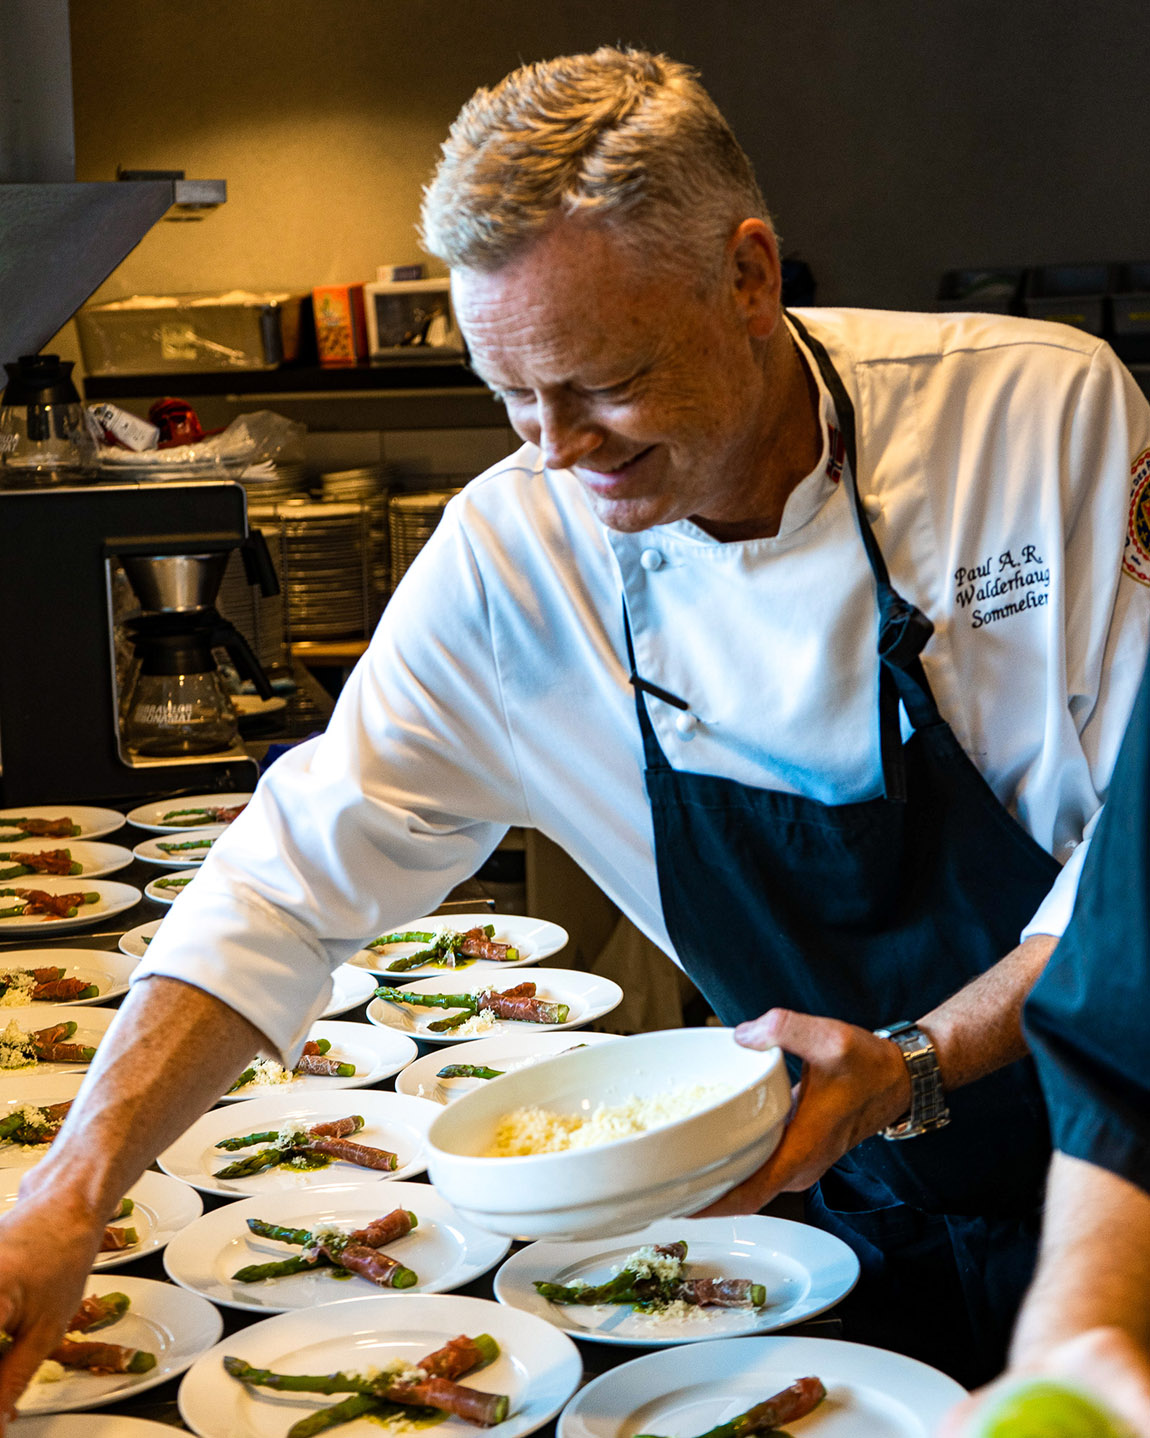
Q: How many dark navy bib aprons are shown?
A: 1